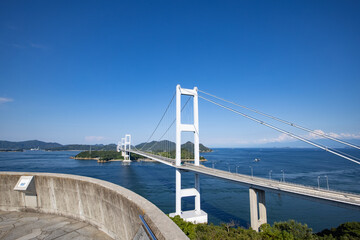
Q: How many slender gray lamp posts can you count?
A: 8